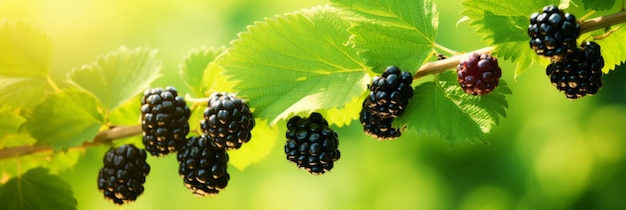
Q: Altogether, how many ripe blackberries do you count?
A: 9